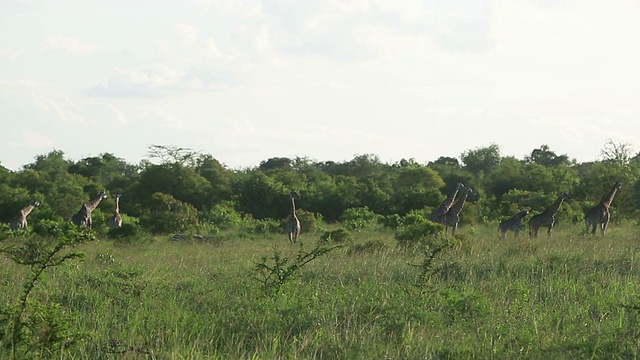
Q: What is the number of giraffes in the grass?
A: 9